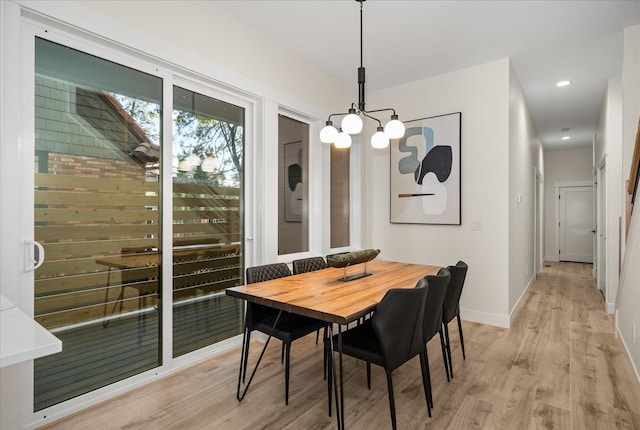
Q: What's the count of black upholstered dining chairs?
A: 6